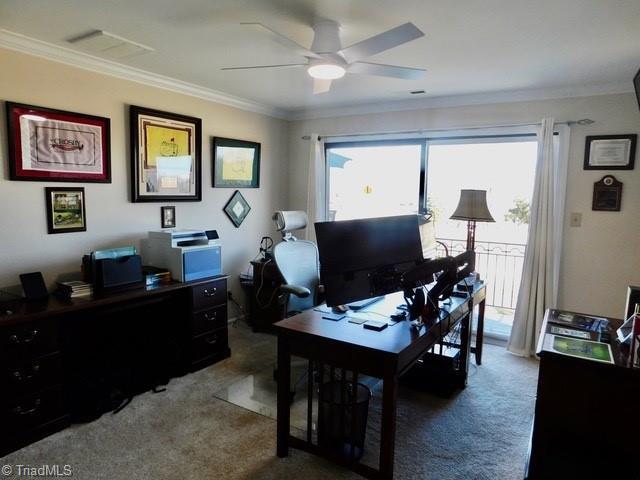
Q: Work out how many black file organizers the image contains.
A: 1